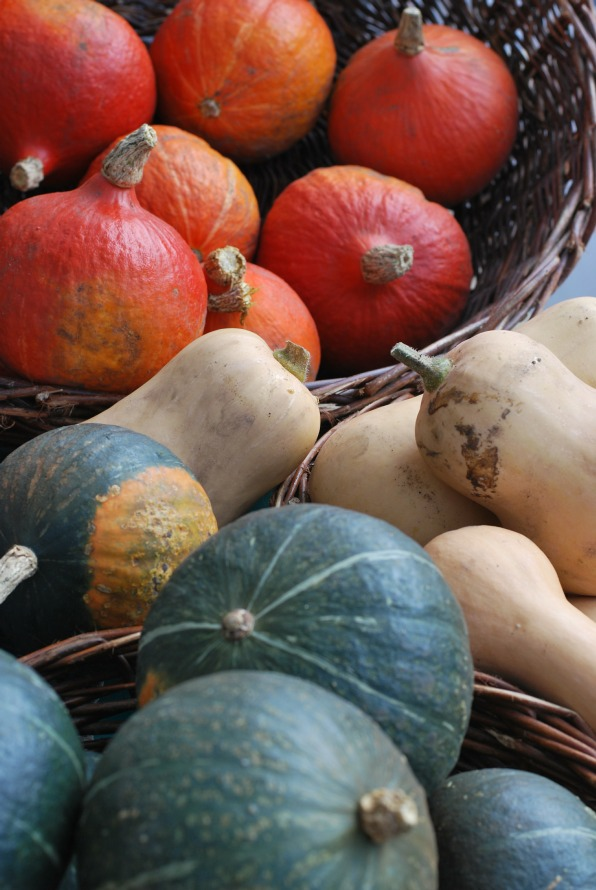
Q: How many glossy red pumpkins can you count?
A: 7